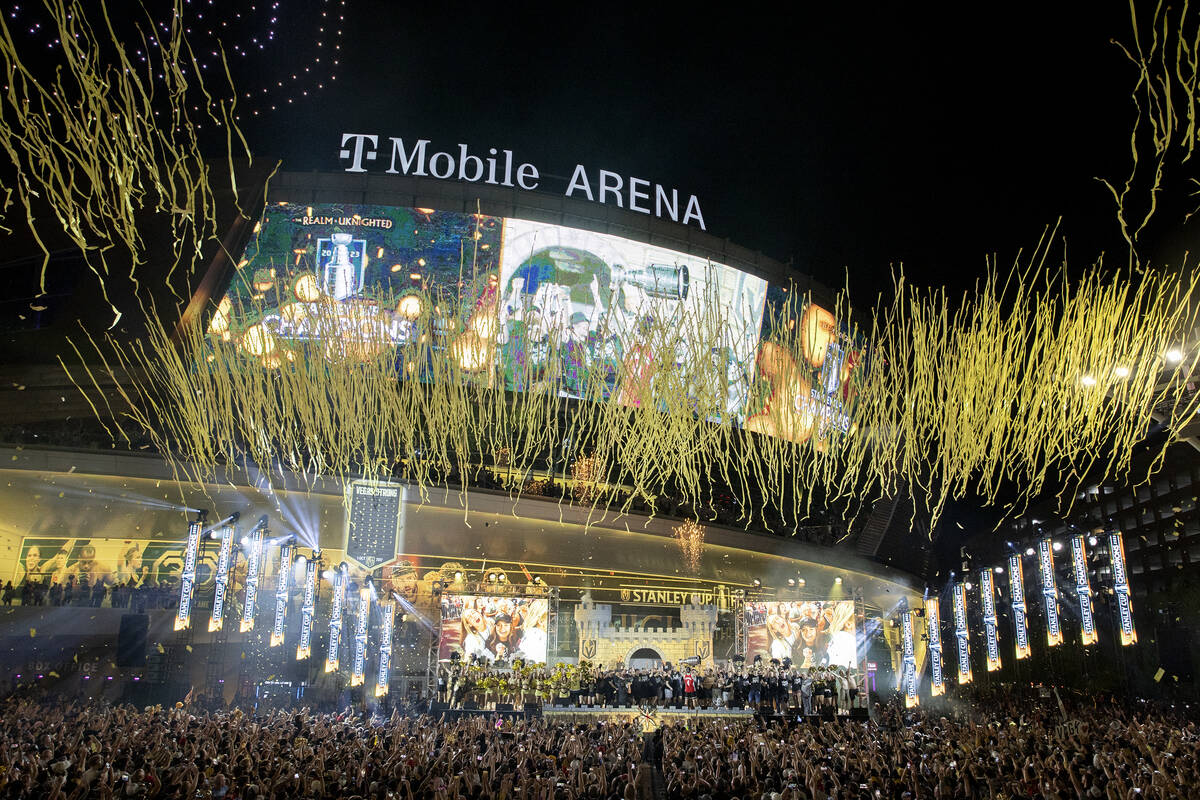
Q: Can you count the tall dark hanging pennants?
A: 1